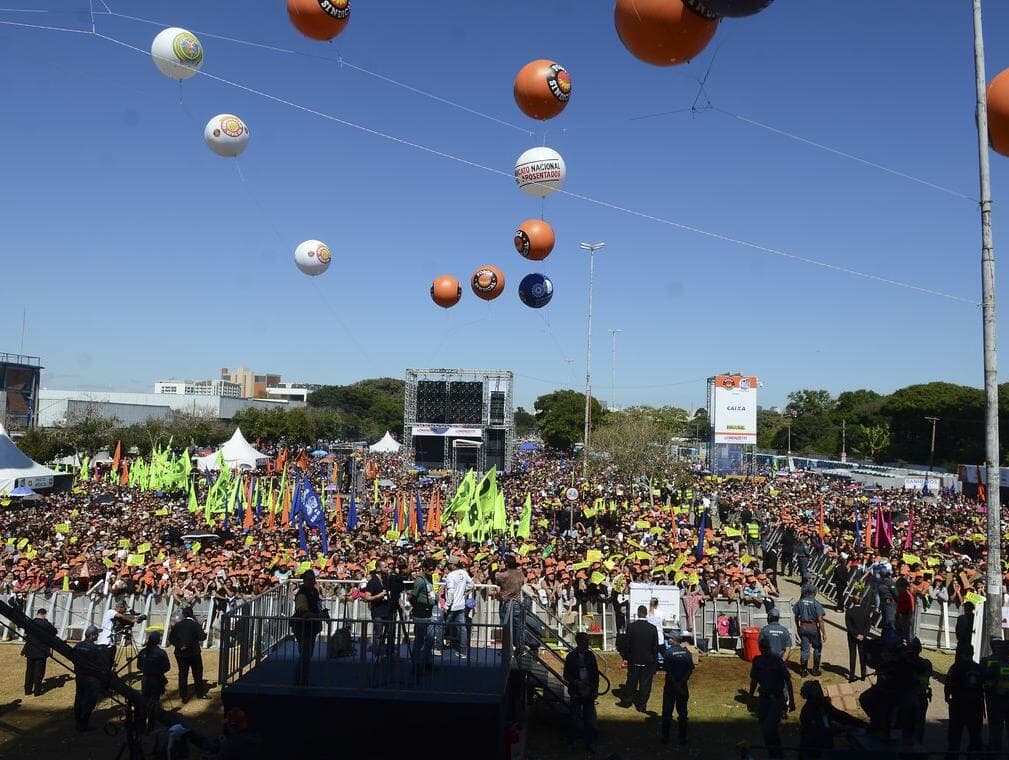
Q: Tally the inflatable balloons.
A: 13